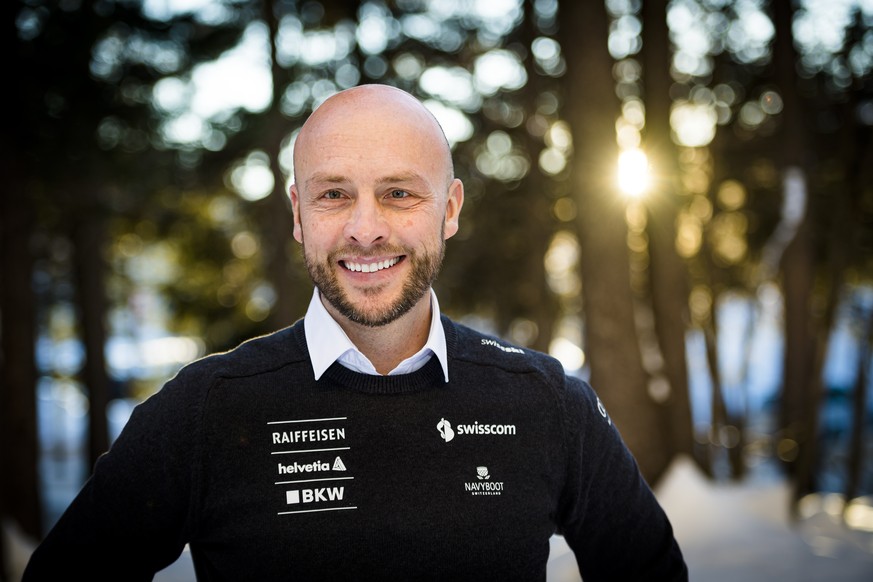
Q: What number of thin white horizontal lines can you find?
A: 4